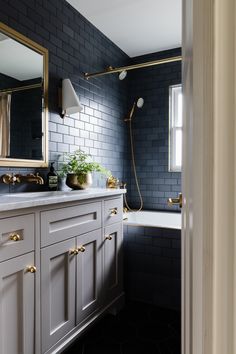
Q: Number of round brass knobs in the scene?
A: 6